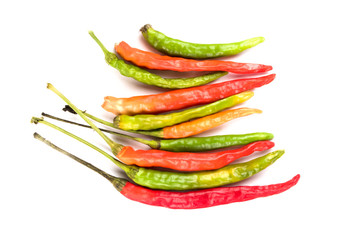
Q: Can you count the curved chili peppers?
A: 10